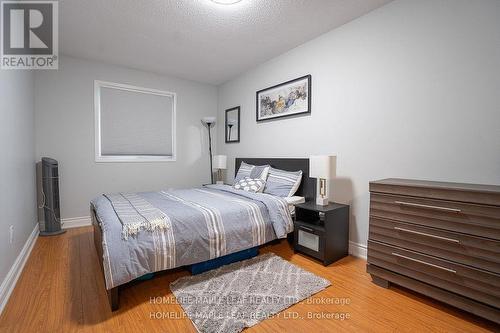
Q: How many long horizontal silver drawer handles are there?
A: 3